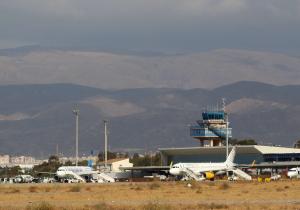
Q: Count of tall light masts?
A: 3